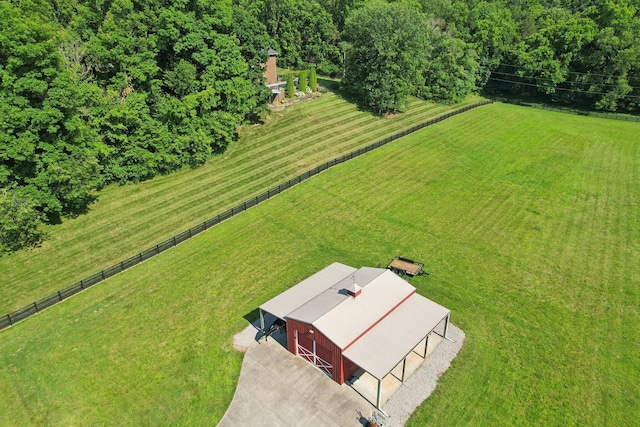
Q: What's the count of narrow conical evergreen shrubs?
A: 3